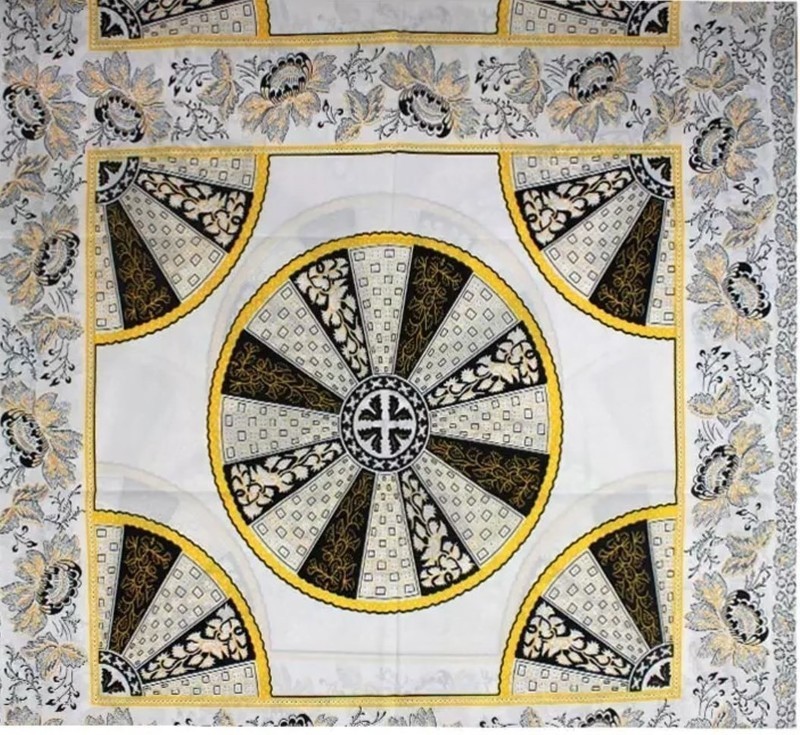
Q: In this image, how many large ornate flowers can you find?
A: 12